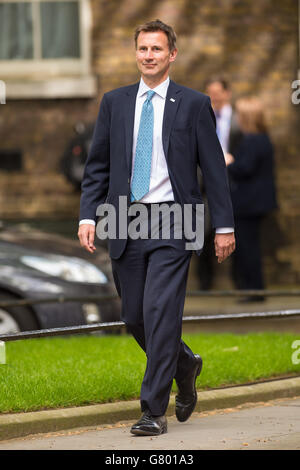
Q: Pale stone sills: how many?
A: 1